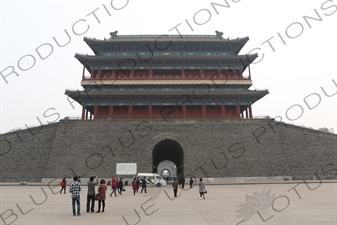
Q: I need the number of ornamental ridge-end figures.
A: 2